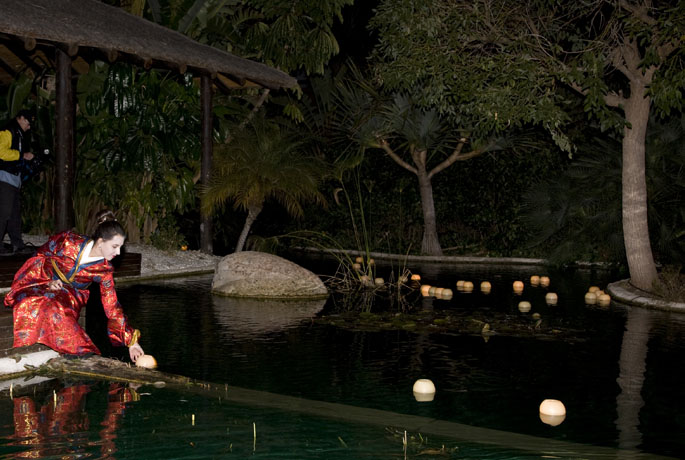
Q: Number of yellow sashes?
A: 1